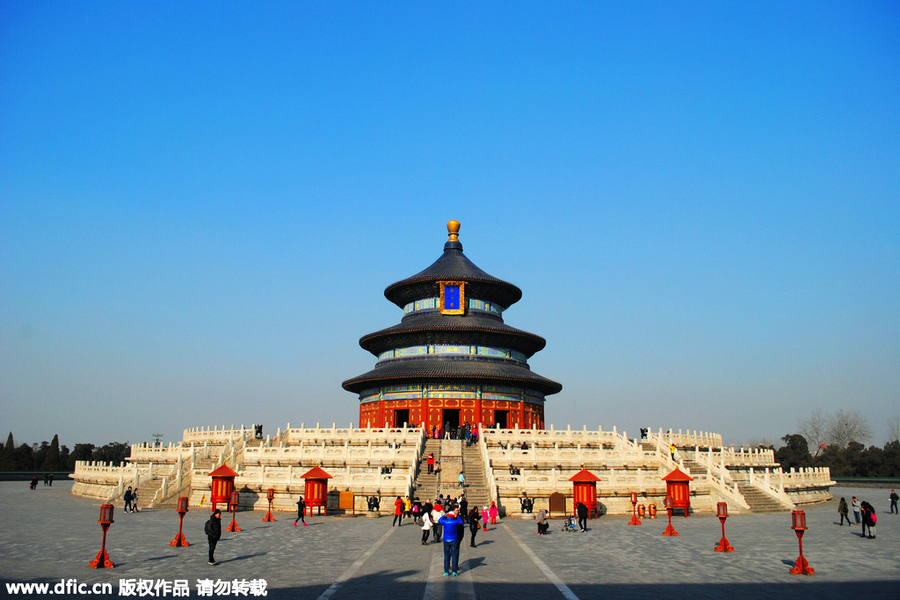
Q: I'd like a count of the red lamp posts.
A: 8